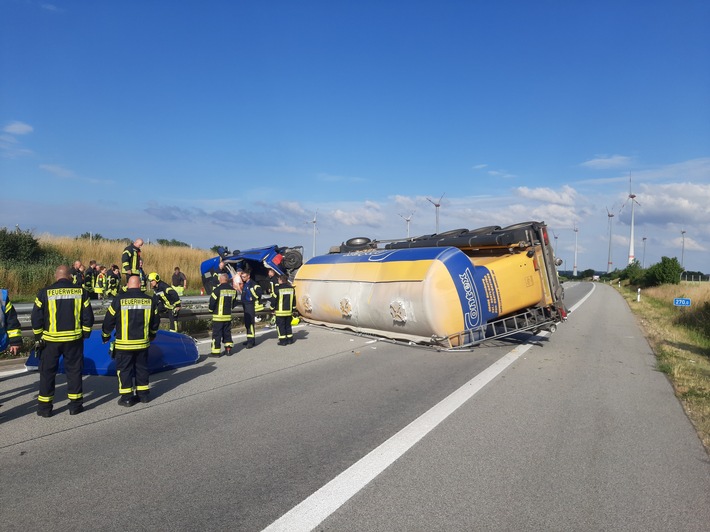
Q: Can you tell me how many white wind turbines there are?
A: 9